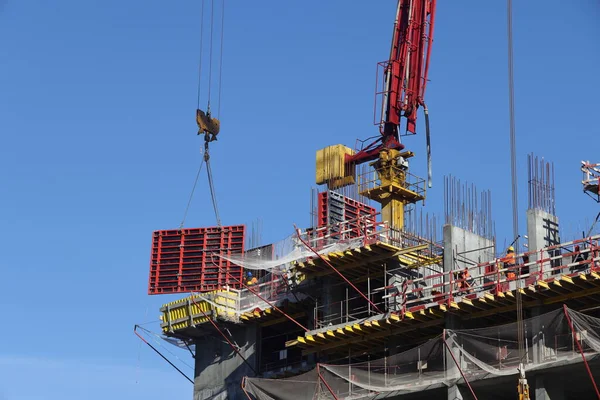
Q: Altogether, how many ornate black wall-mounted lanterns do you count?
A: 0